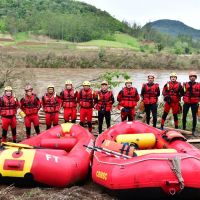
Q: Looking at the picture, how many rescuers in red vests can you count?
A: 10